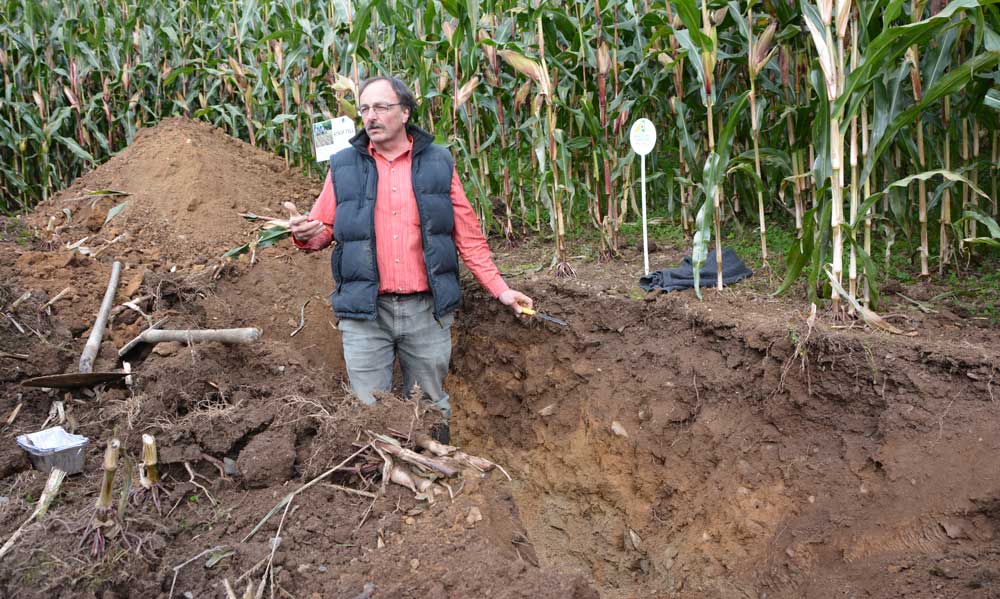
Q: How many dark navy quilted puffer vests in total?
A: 1